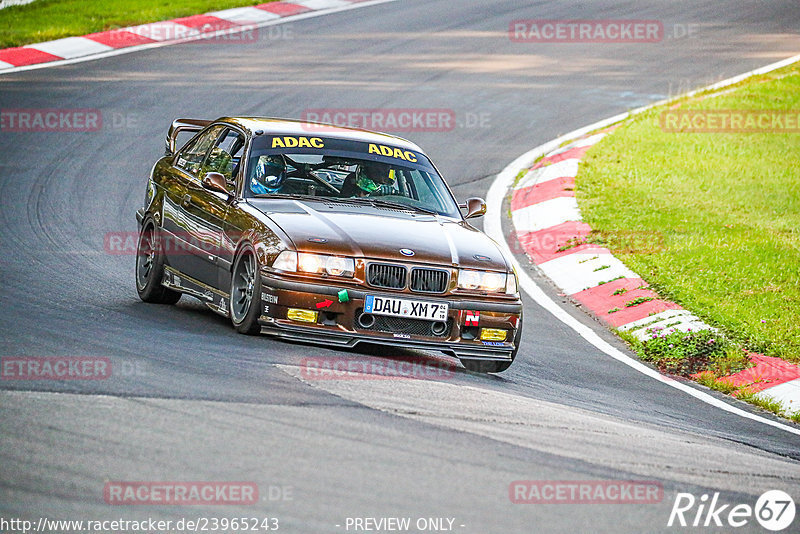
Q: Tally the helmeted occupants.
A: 2